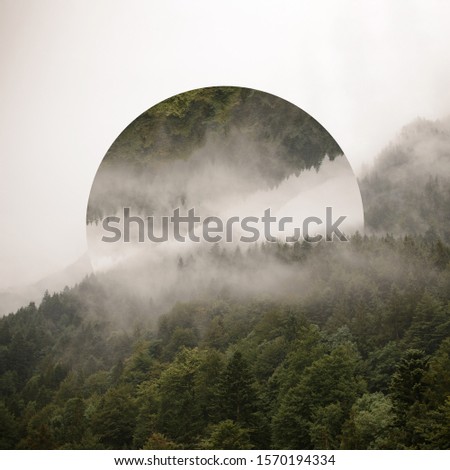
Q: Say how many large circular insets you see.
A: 1